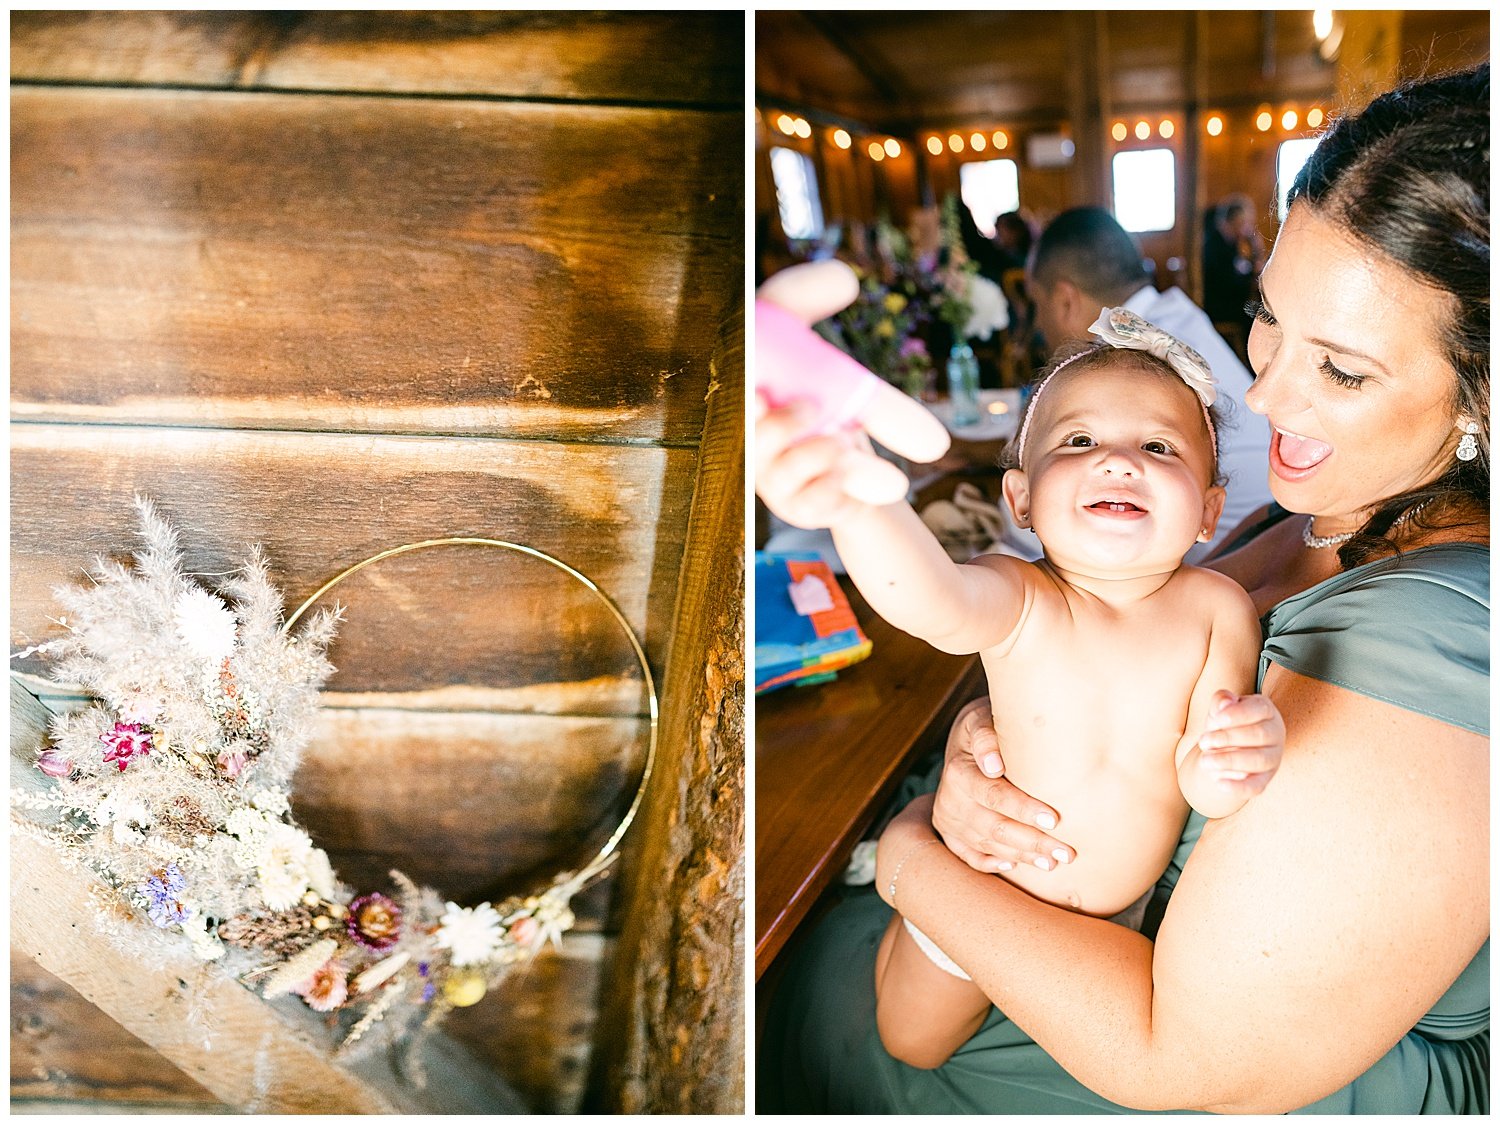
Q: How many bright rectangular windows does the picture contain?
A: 4